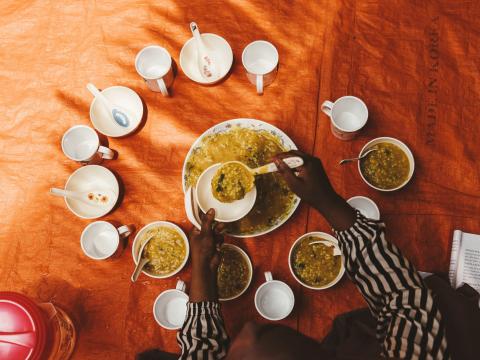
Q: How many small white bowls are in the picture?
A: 8